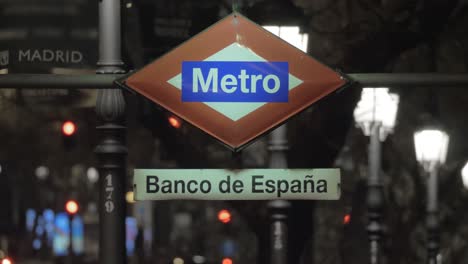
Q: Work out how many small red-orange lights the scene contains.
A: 7